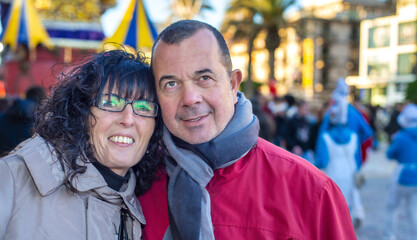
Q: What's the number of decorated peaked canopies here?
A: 2